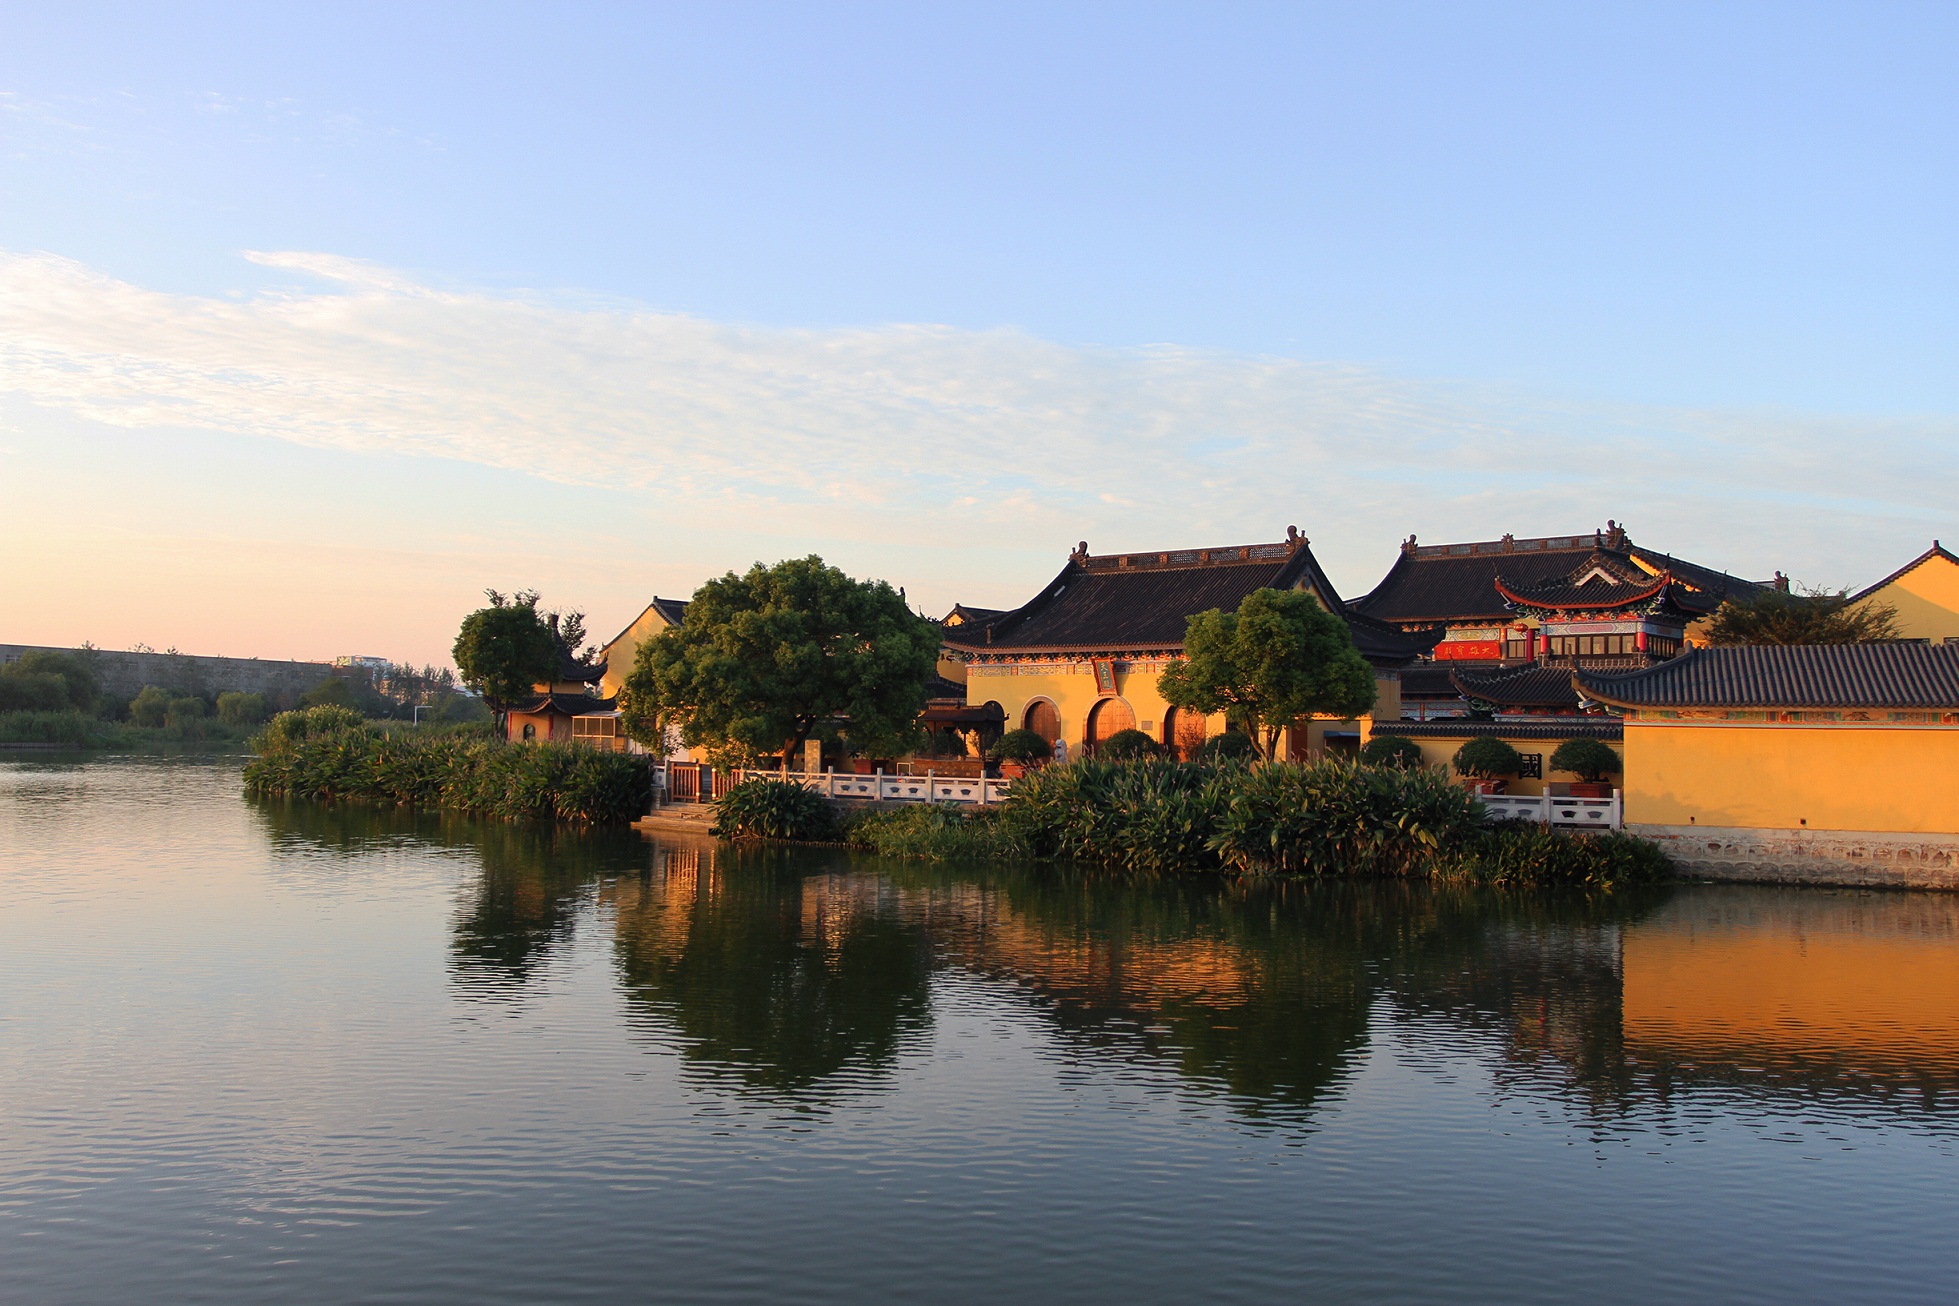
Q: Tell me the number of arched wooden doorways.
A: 3